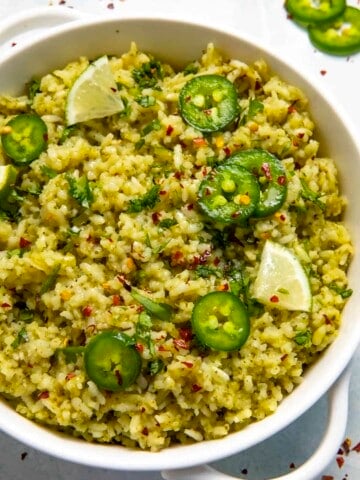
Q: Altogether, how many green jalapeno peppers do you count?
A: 8